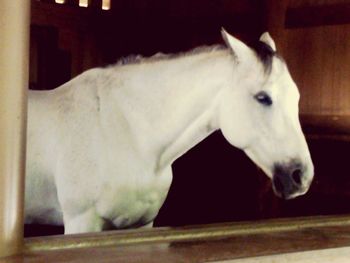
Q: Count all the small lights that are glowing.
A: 3